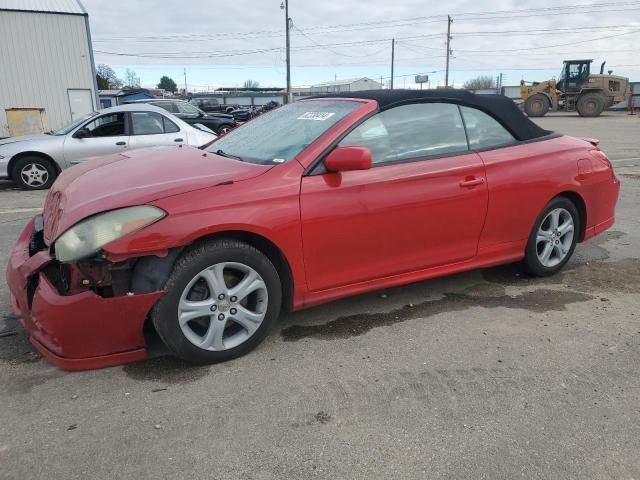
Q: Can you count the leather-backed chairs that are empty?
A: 0